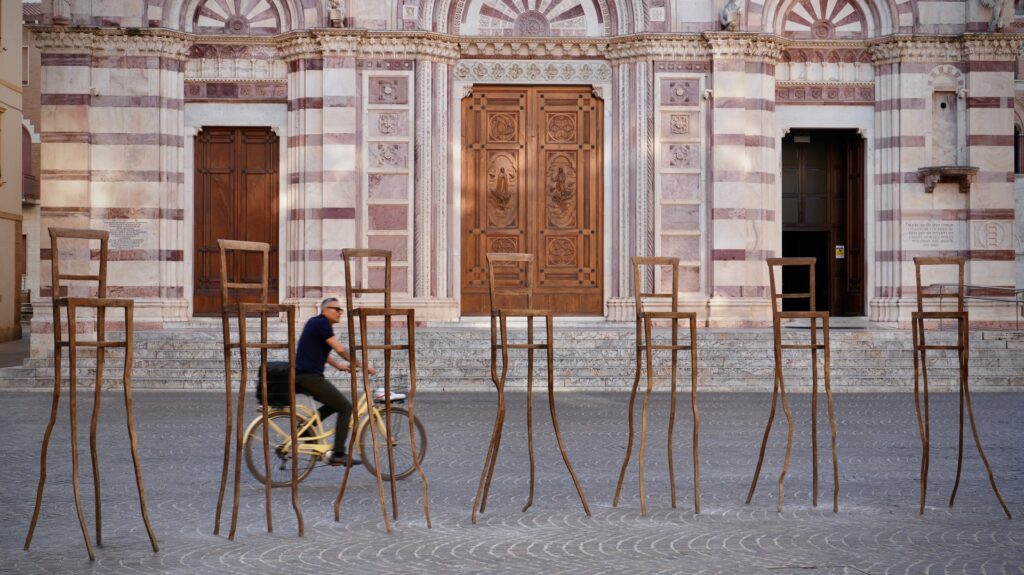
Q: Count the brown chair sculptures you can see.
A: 7